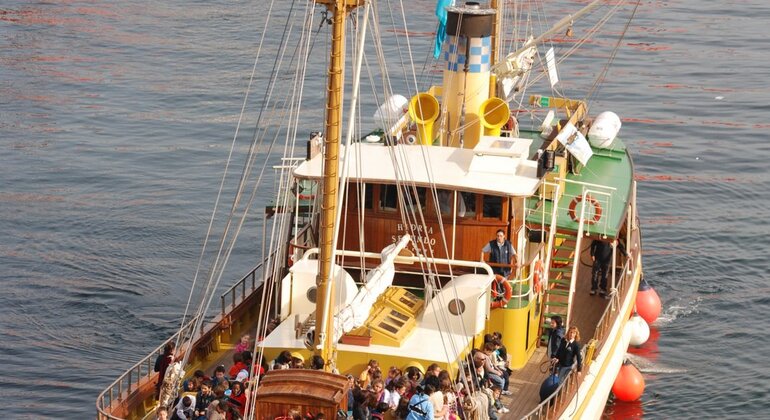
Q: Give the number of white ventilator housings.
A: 2